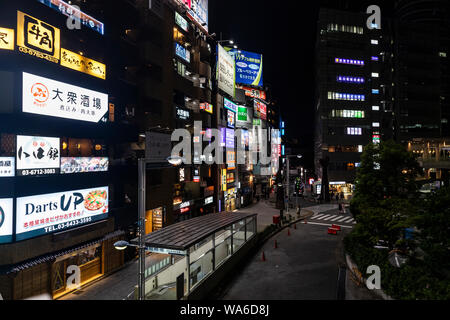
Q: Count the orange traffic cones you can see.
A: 5